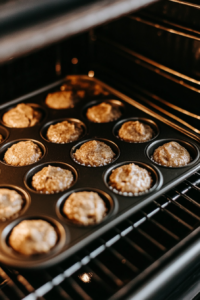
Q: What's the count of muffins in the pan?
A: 13